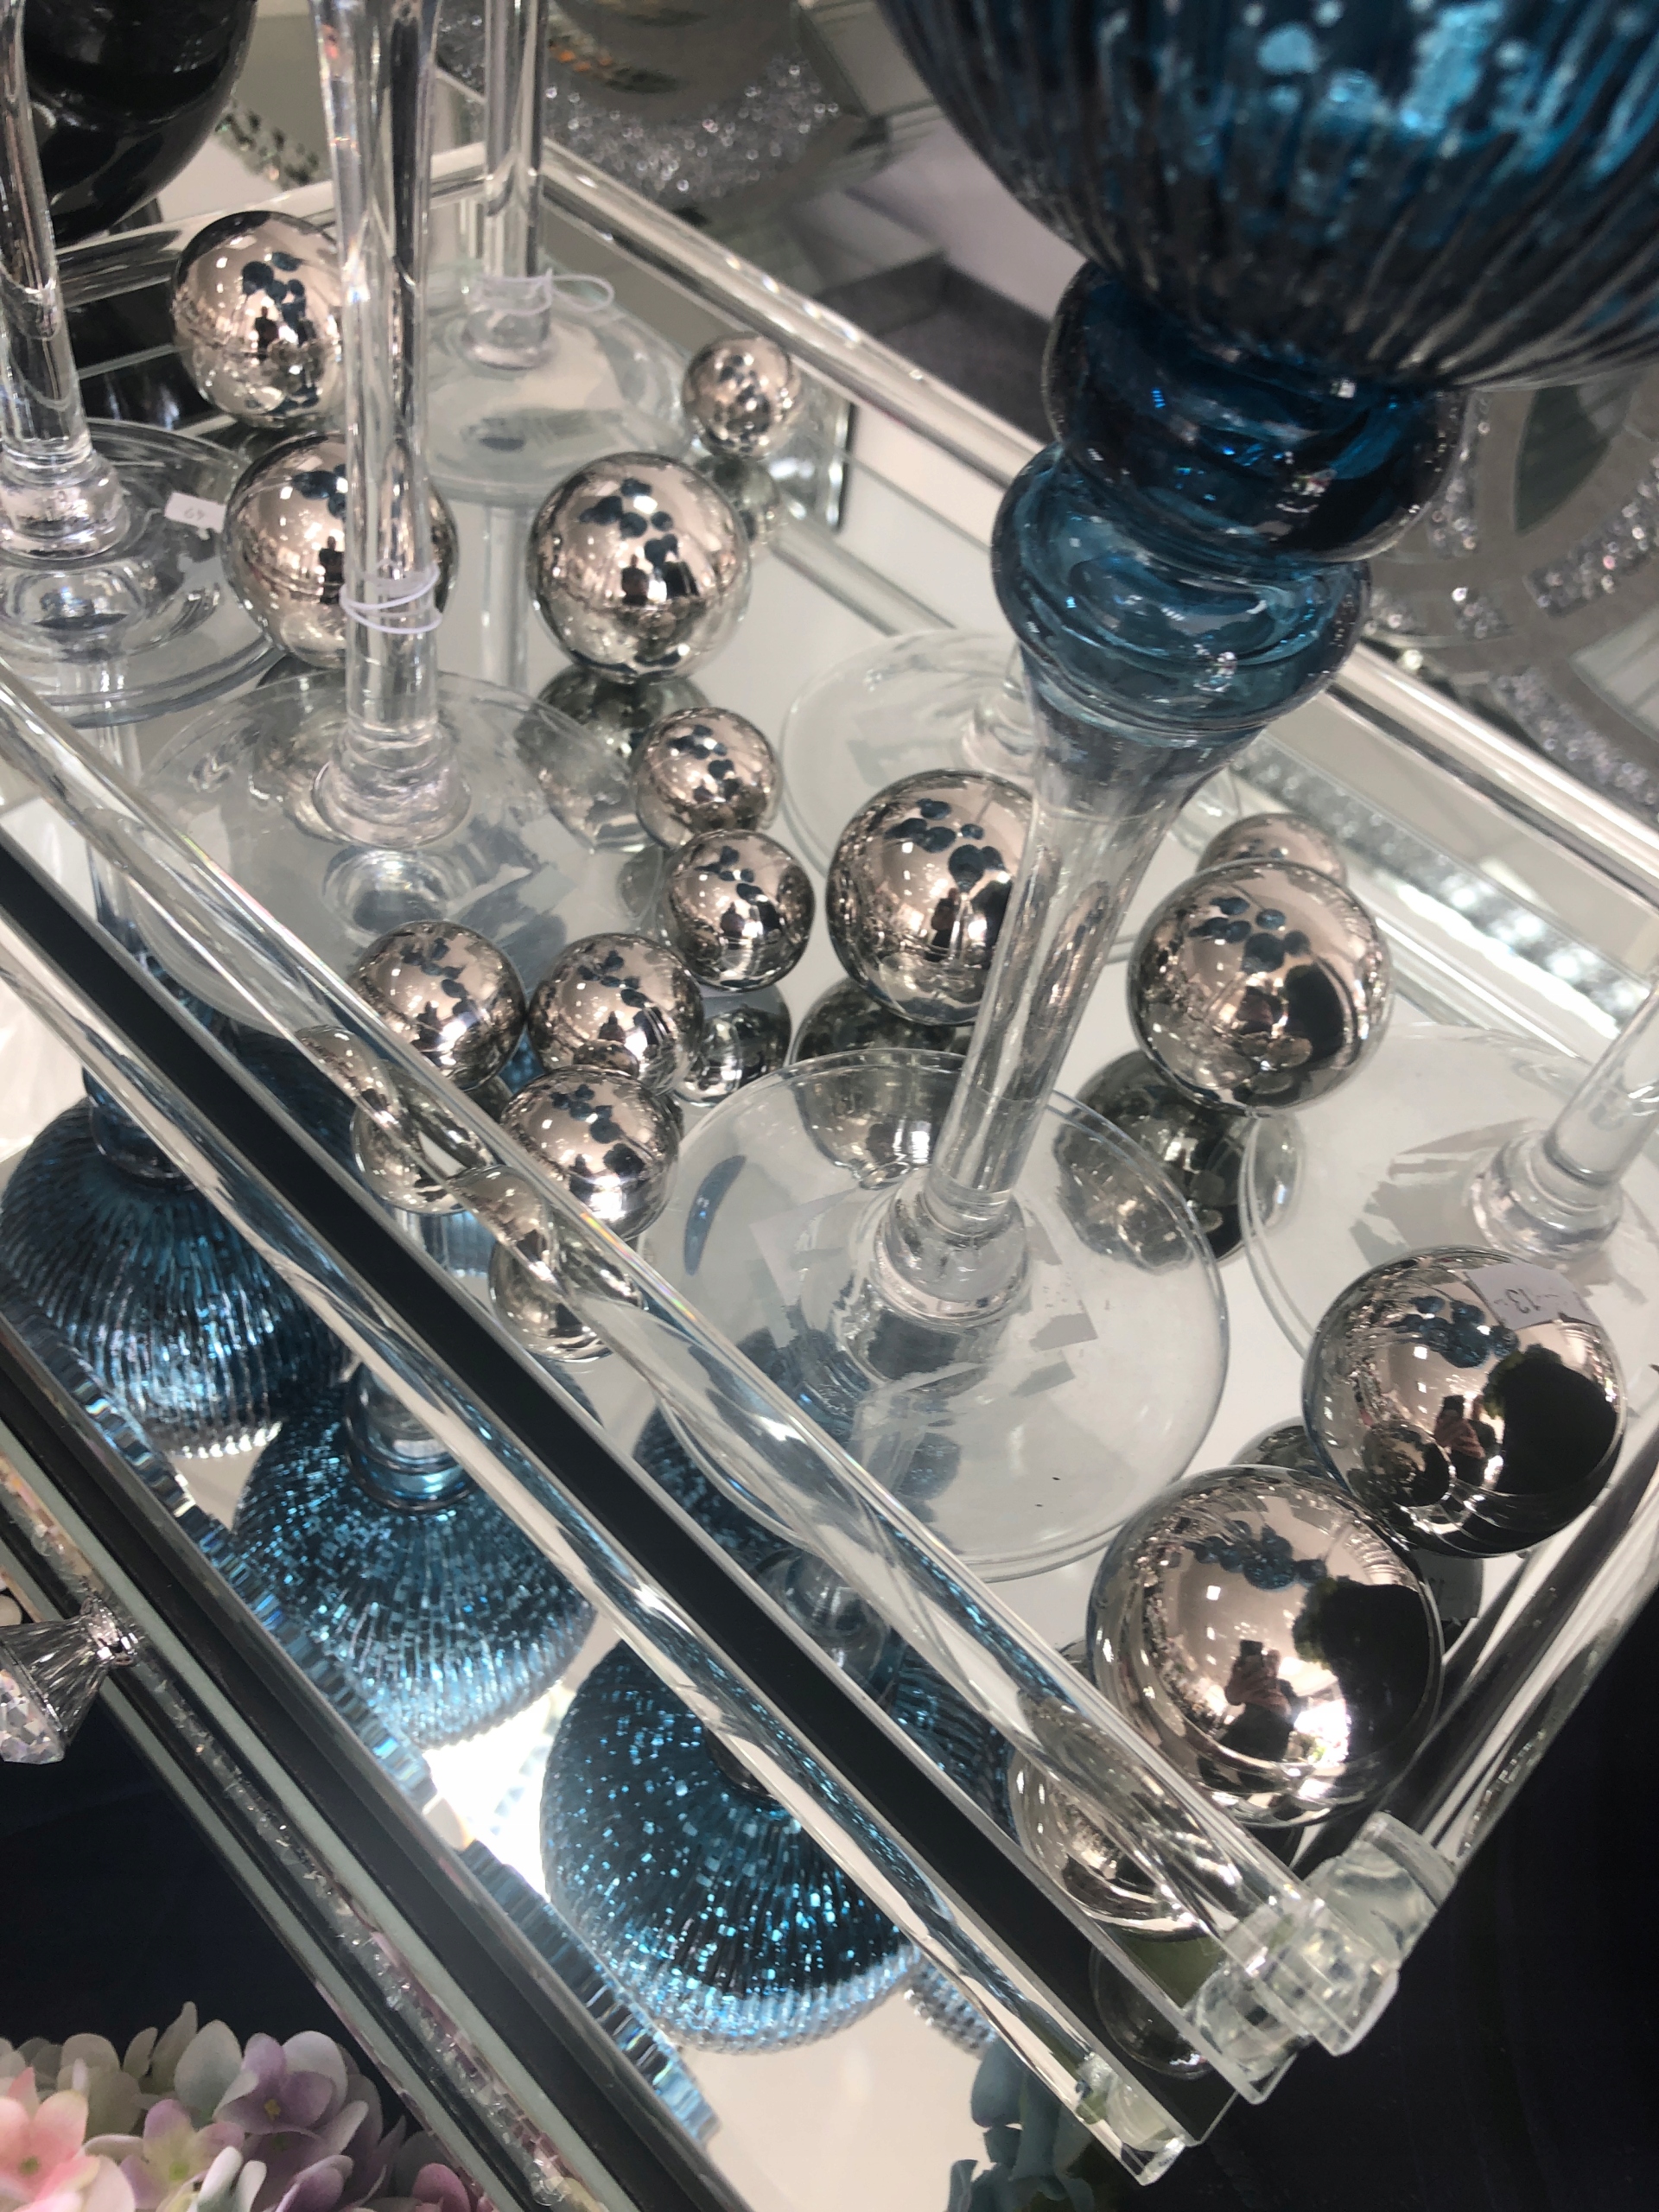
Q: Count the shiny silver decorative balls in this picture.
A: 14